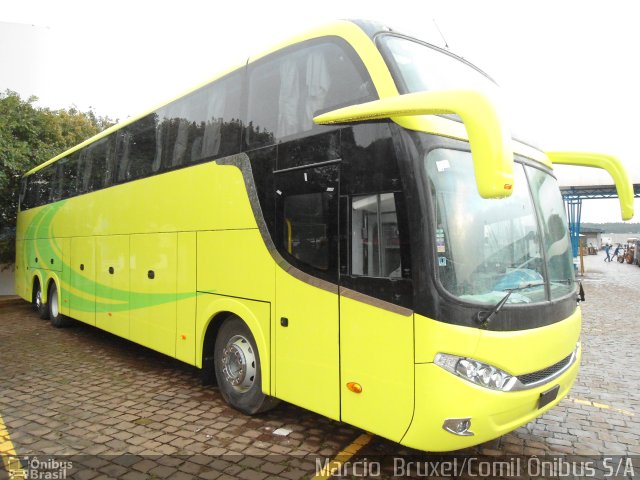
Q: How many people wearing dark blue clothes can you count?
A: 2